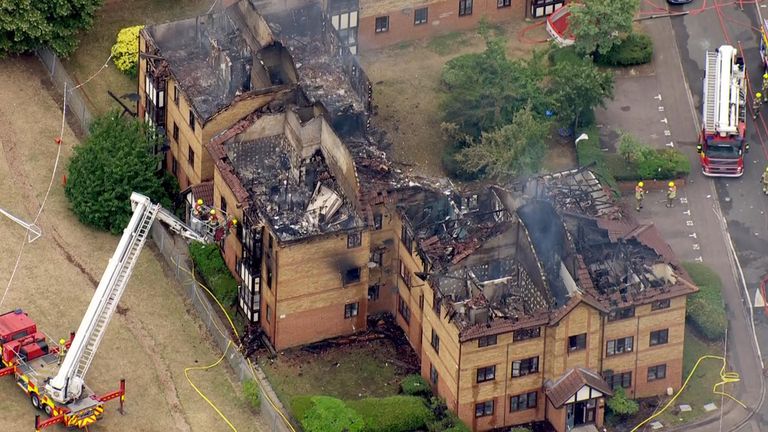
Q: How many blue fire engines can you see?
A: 0